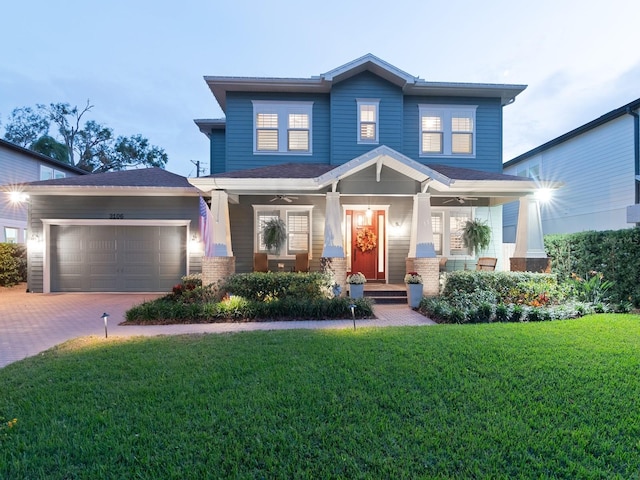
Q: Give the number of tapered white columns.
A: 4